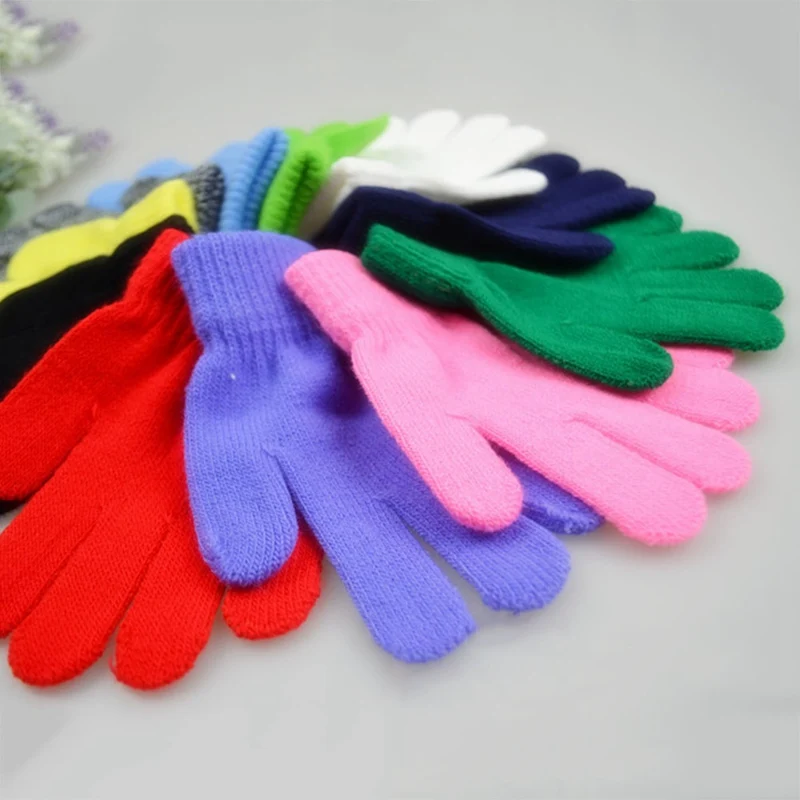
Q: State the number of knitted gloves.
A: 11